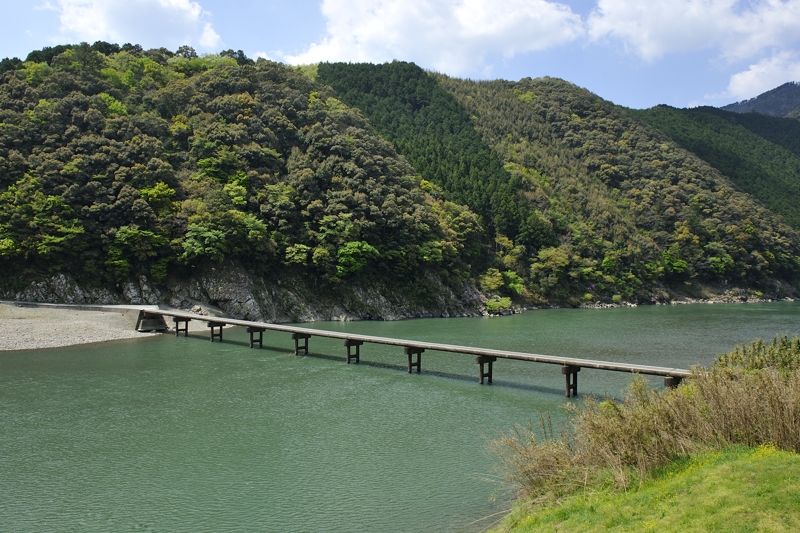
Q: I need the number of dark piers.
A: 9